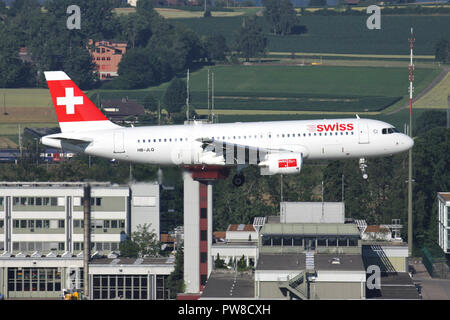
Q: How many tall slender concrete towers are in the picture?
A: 1